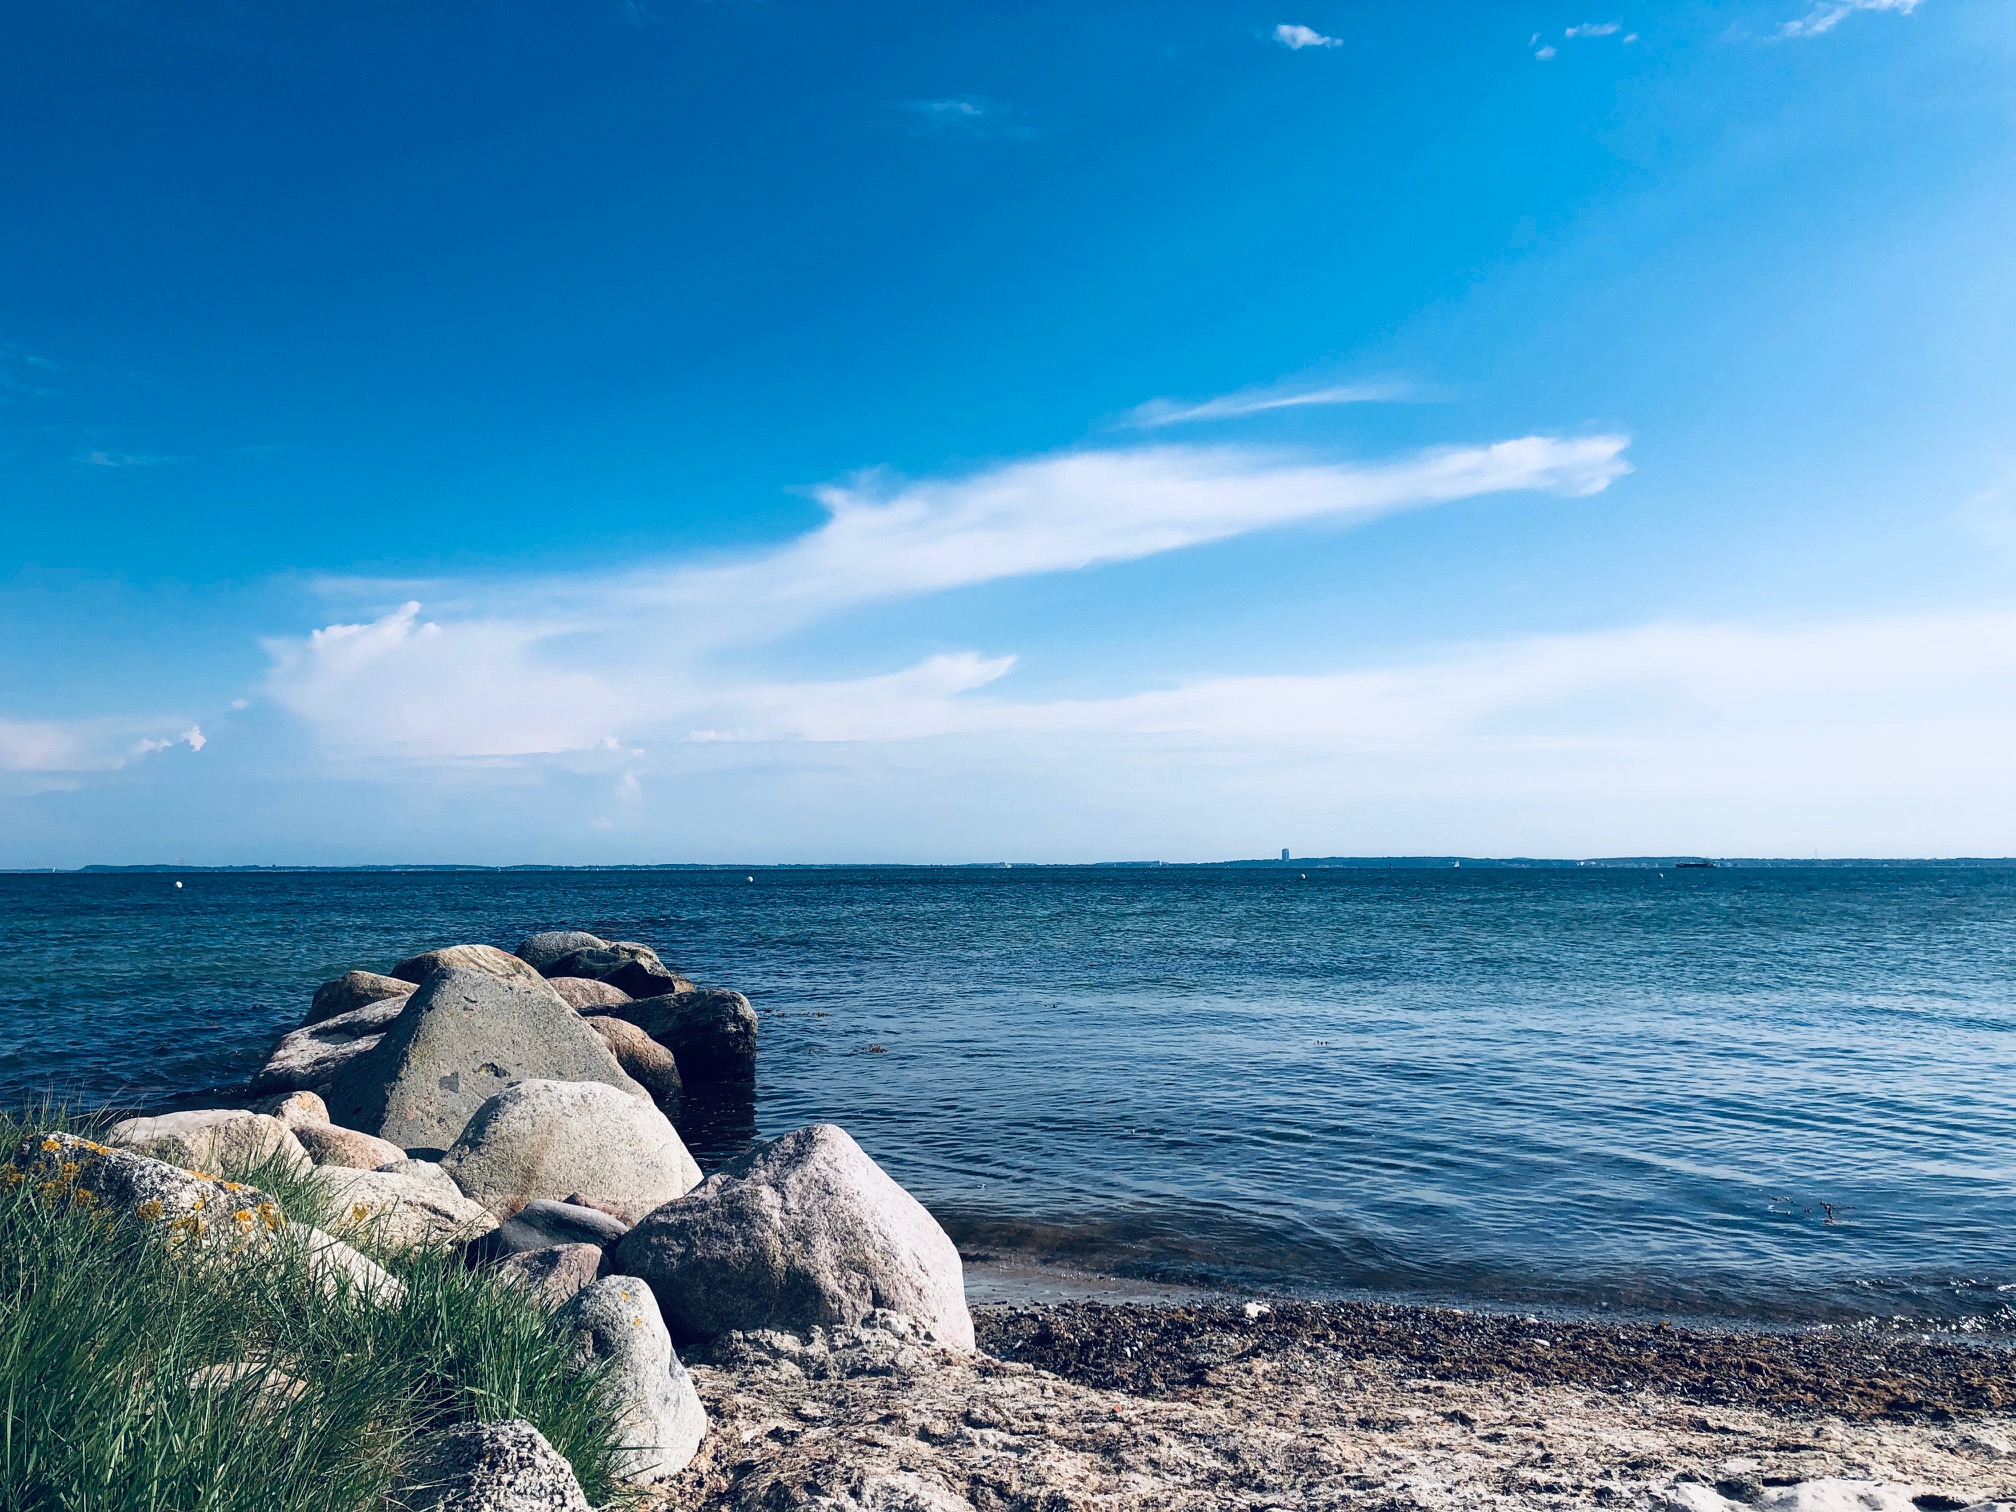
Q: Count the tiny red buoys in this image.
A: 0